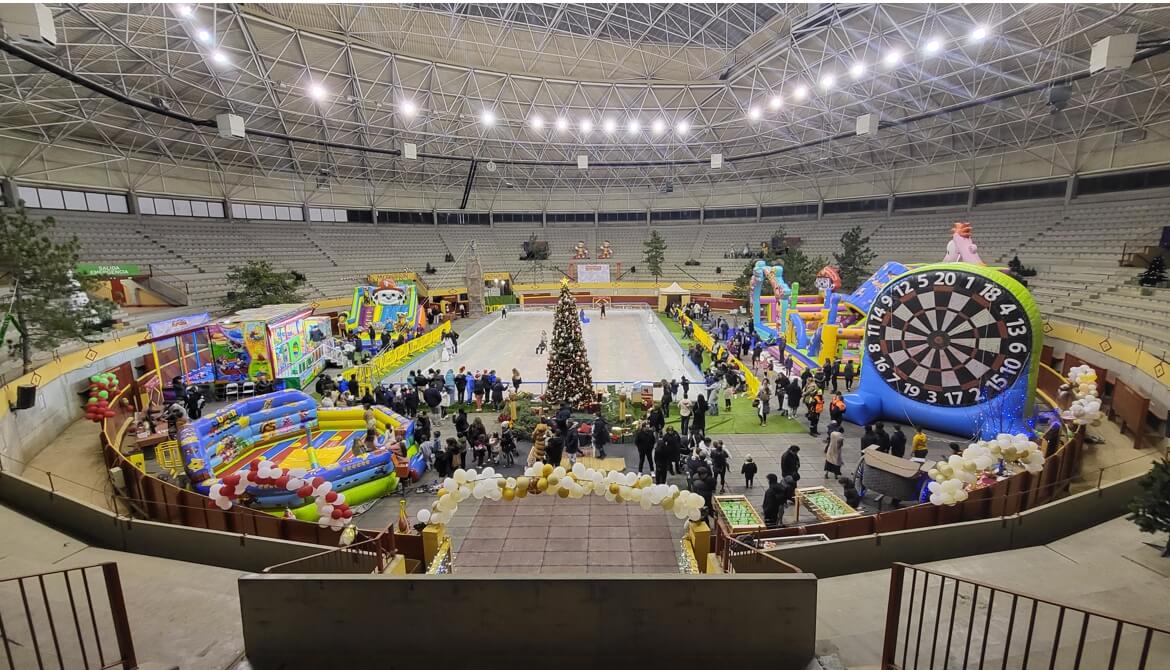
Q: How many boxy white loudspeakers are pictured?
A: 7